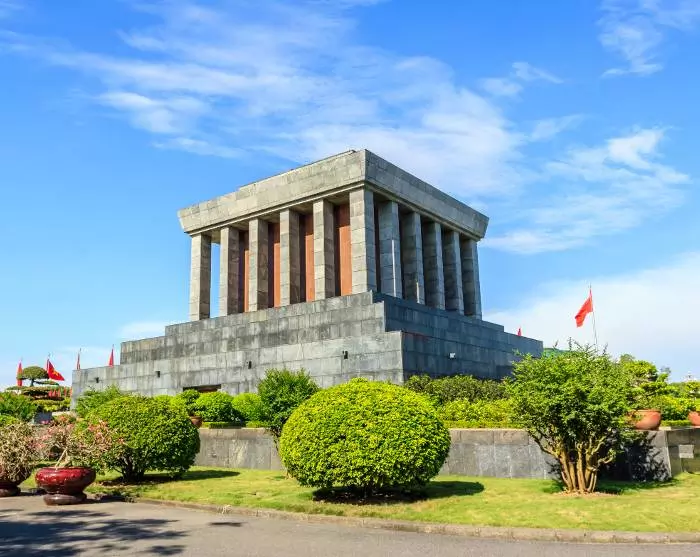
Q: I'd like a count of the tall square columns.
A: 11